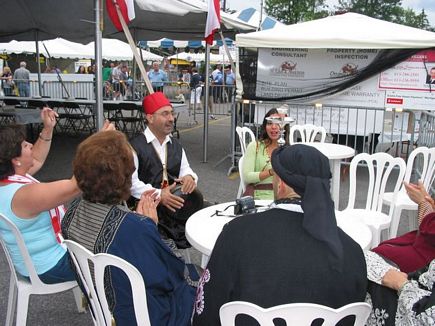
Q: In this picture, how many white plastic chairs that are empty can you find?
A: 4